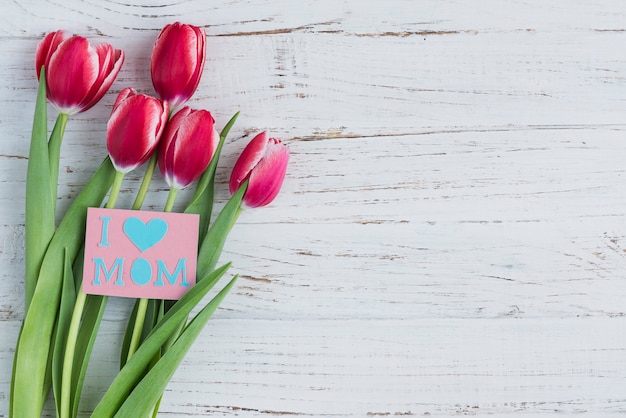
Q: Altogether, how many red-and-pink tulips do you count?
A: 5